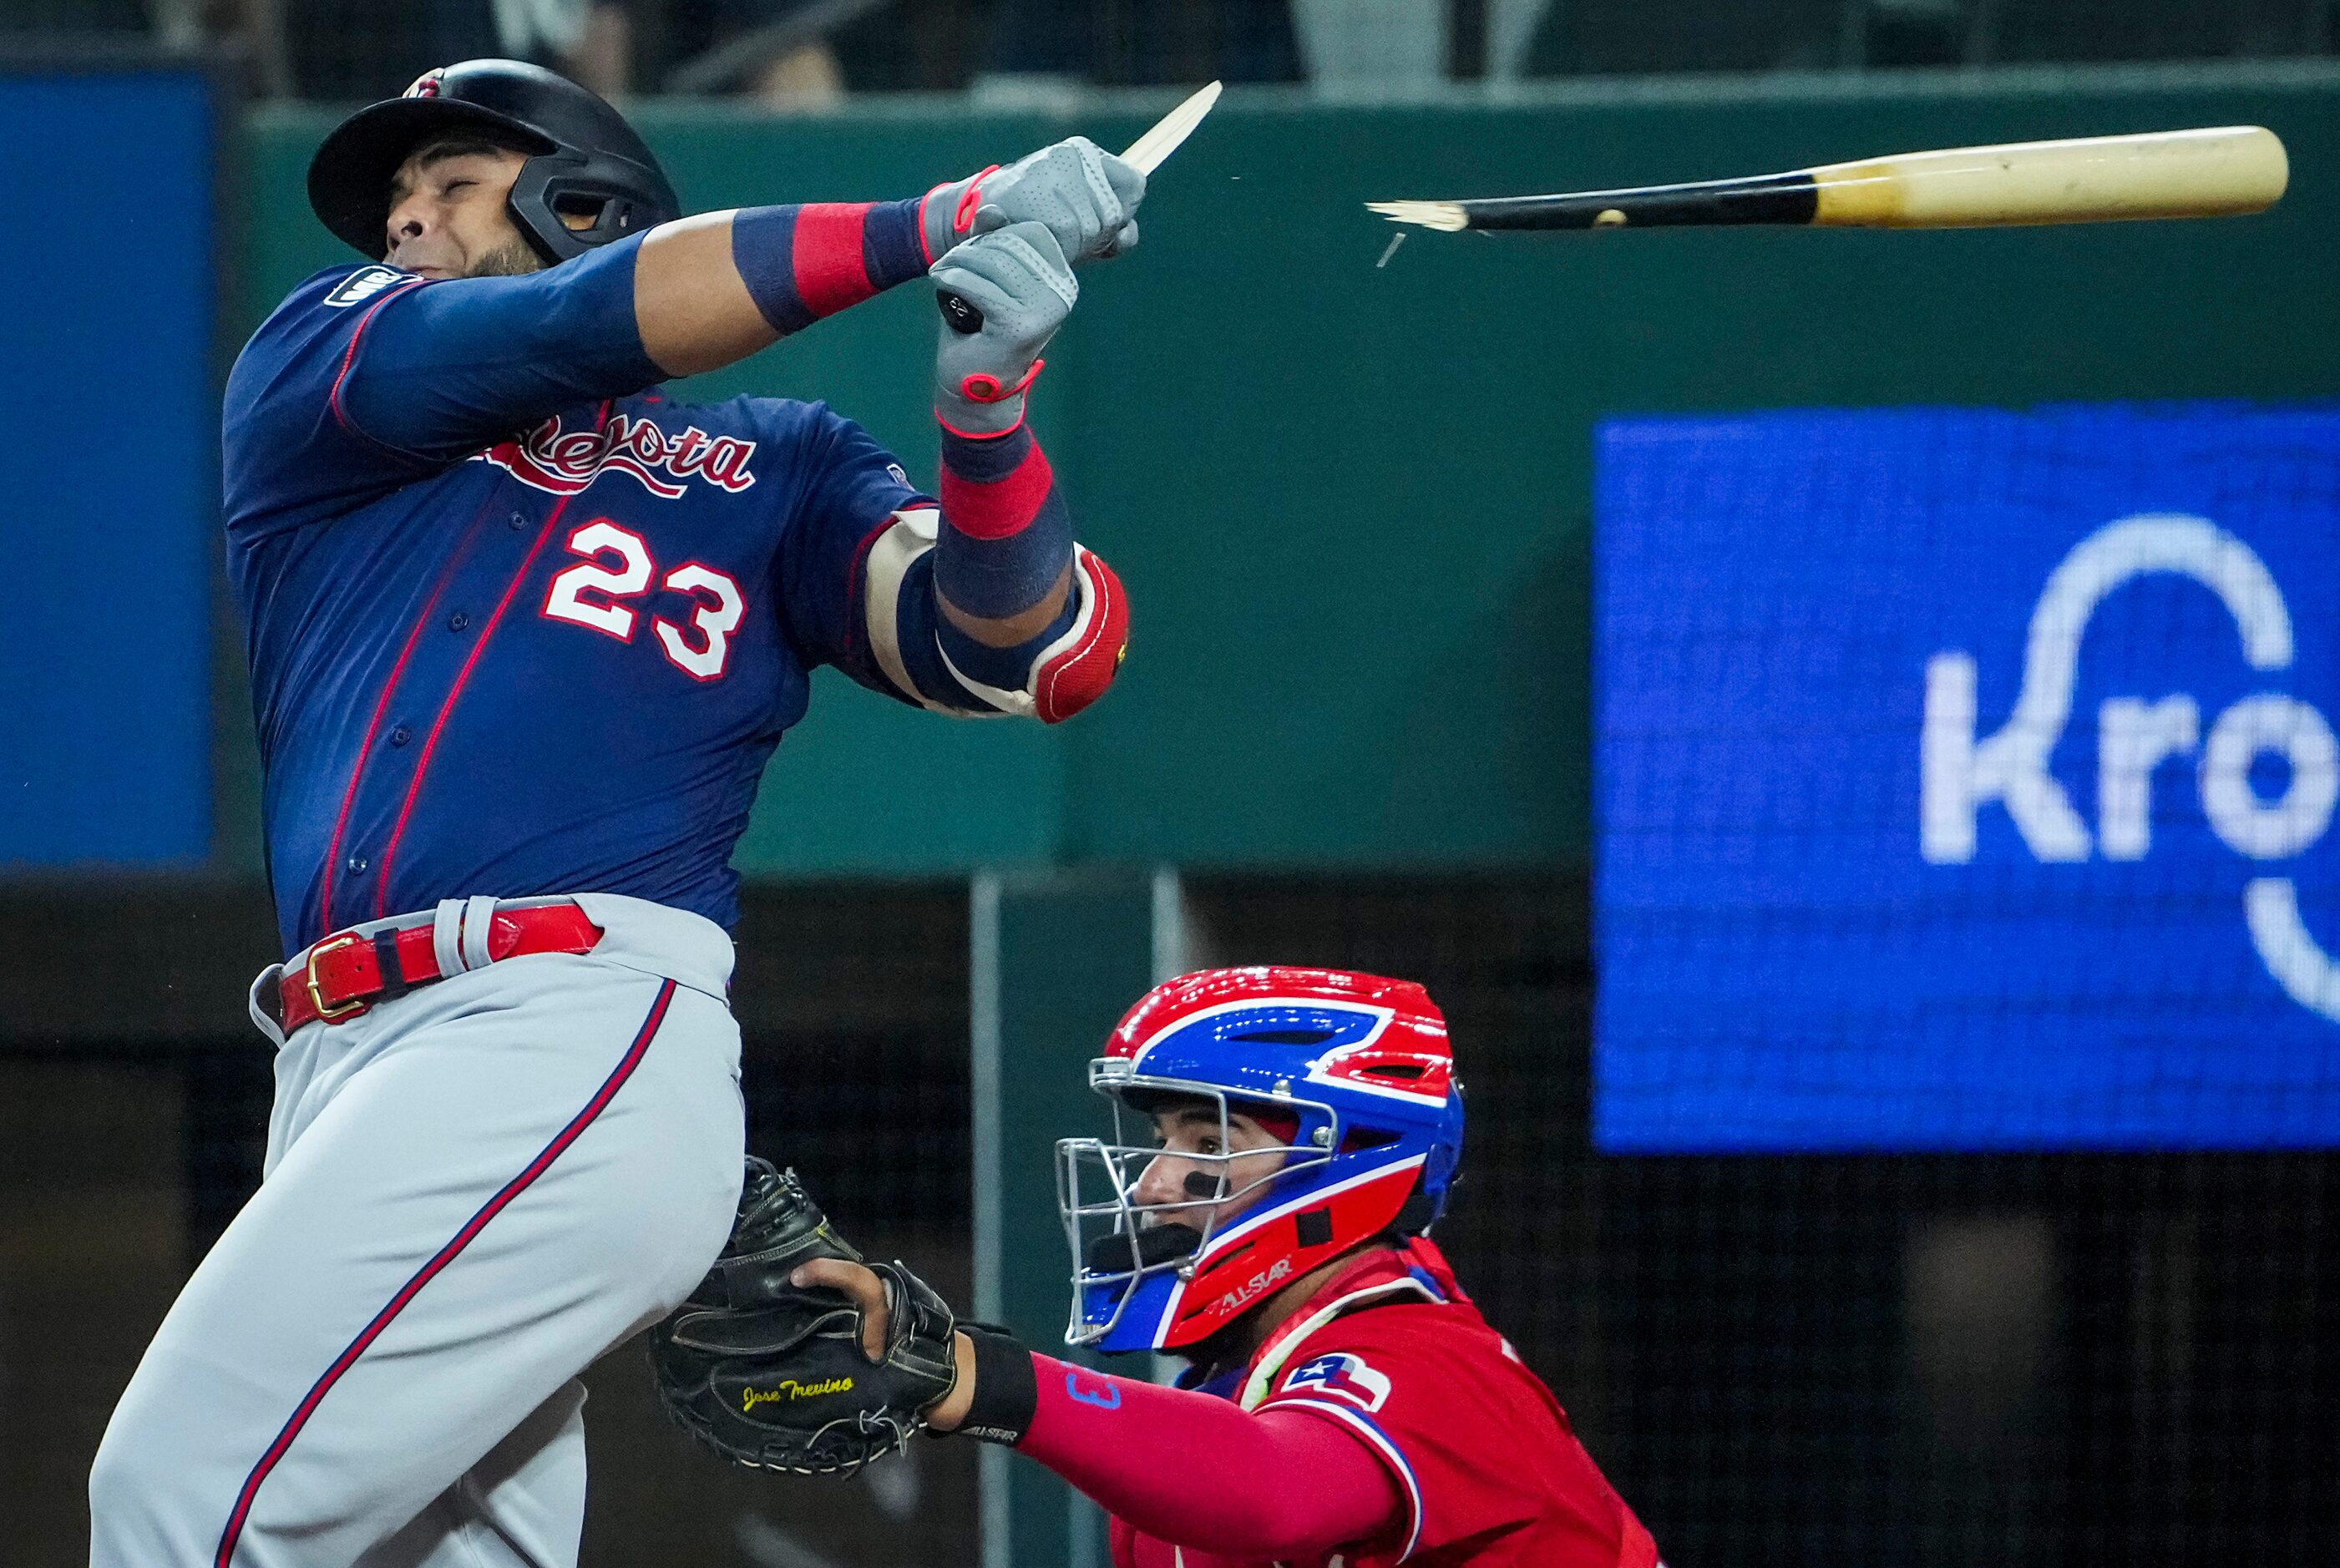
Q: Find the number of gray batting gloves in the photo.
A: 2